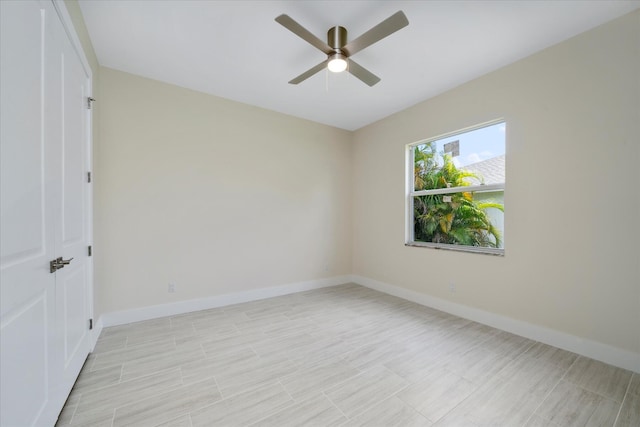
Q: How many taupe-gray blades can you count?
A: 4